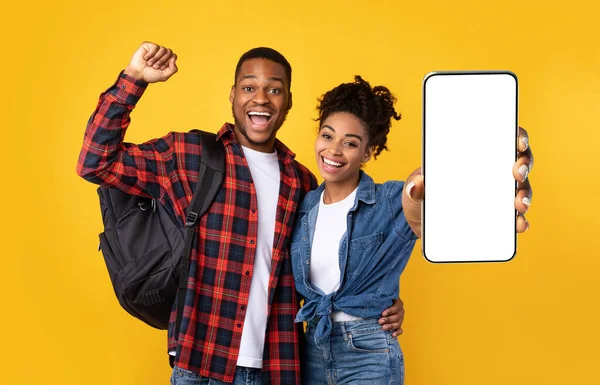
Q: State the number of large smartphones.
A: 1